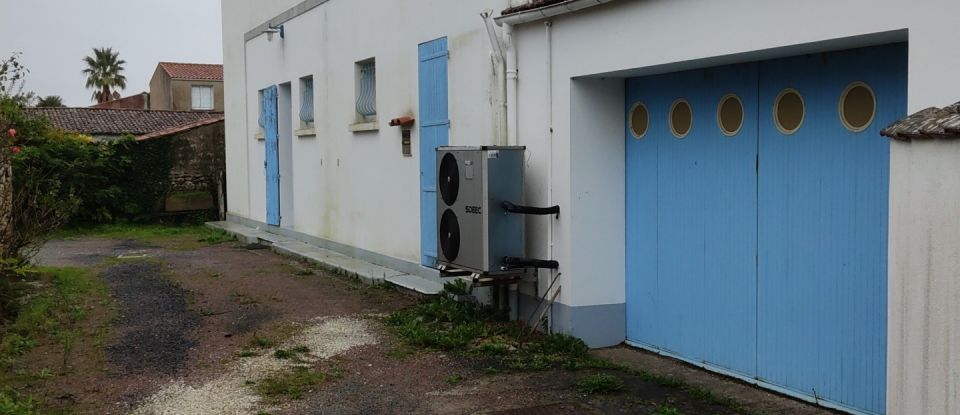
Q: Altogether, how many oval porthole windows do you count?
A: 5